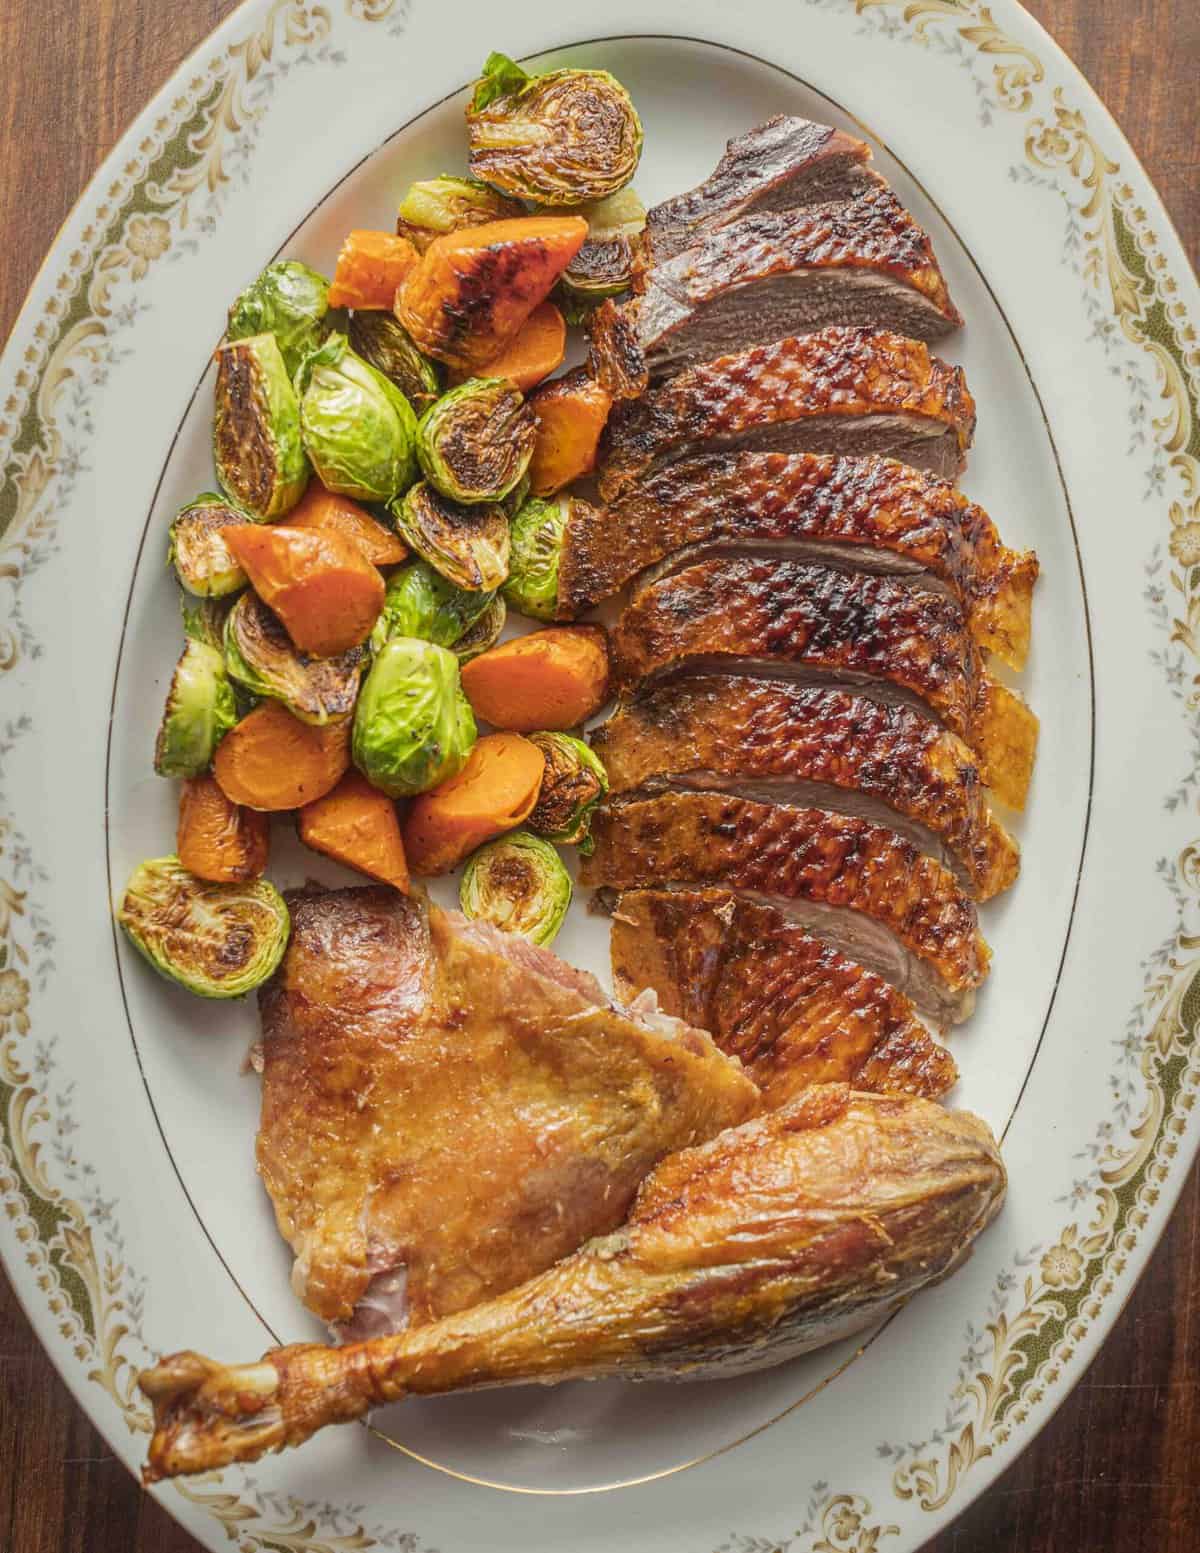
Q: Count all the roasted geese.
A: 1